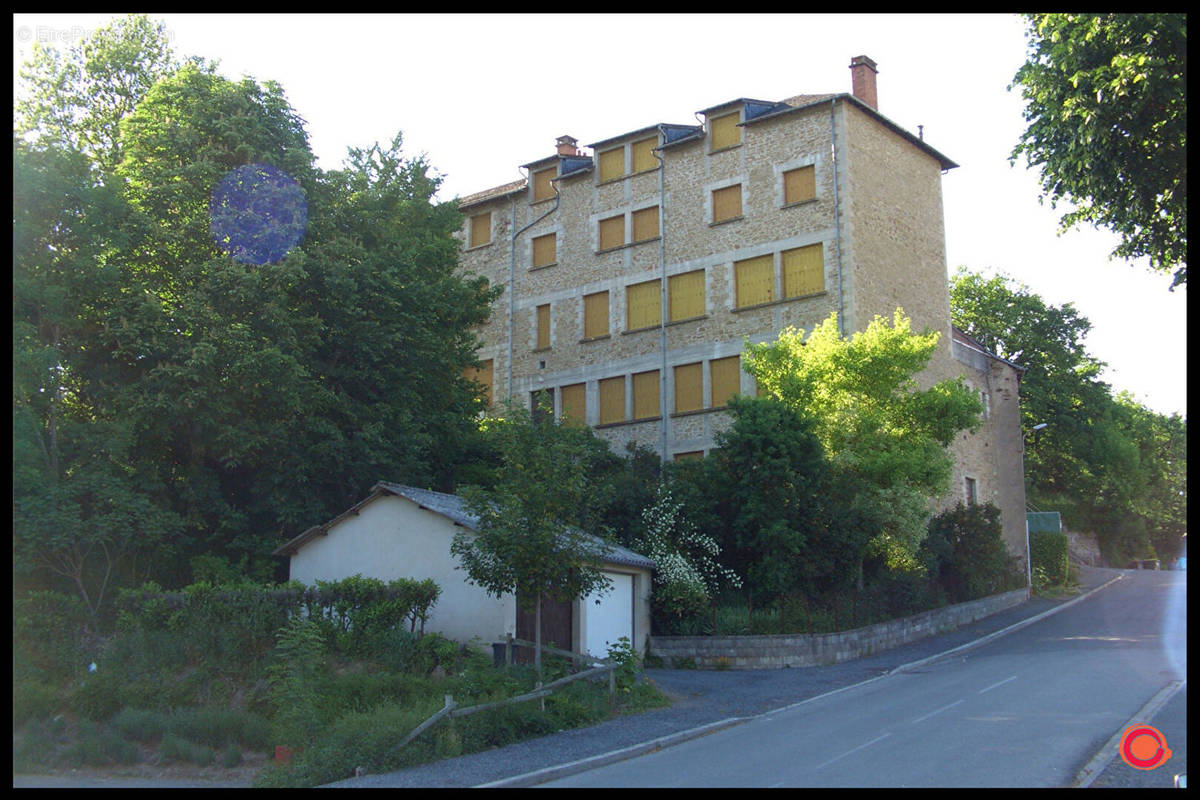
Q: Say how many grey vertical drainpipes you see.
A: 3